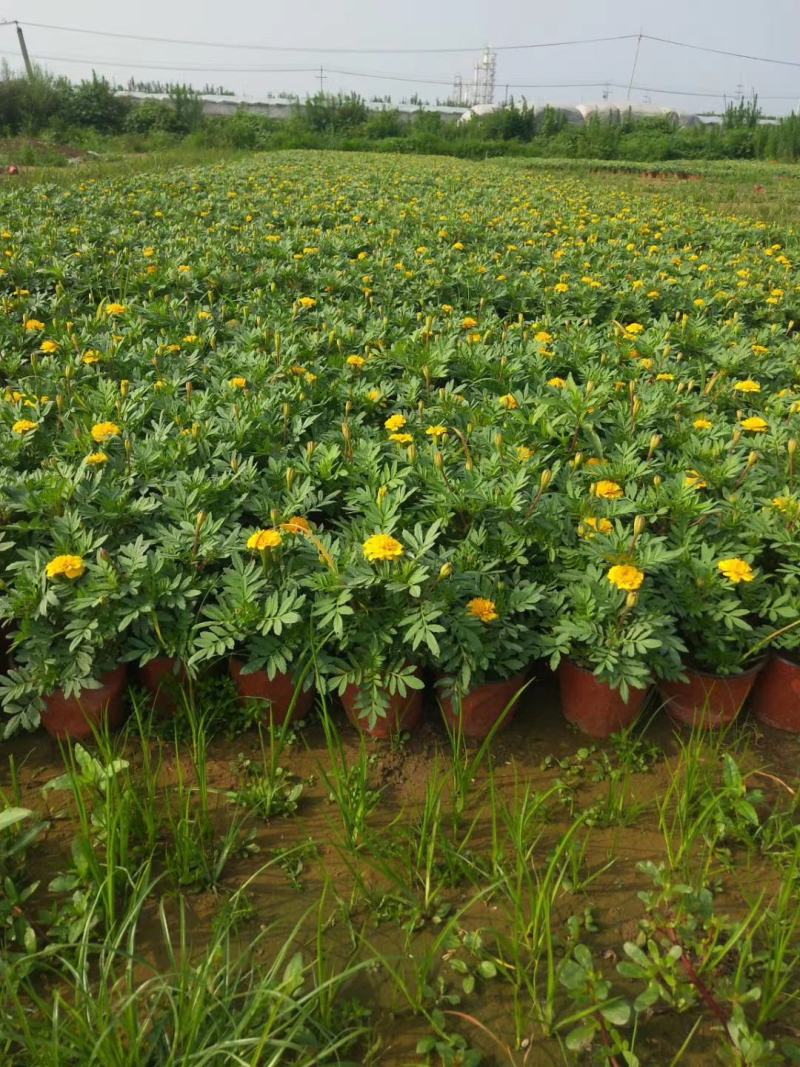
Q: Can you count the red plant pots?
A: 8